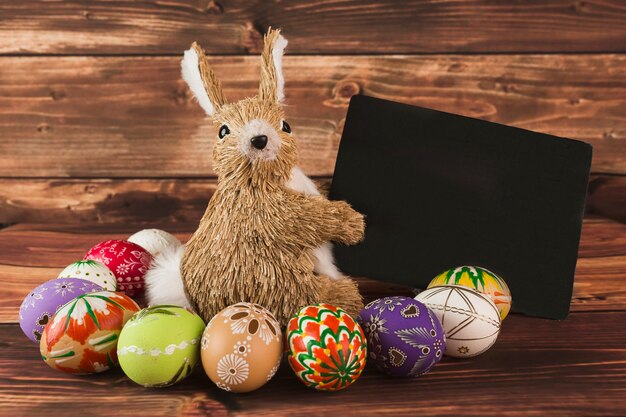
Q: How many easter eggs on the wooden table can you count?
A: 11